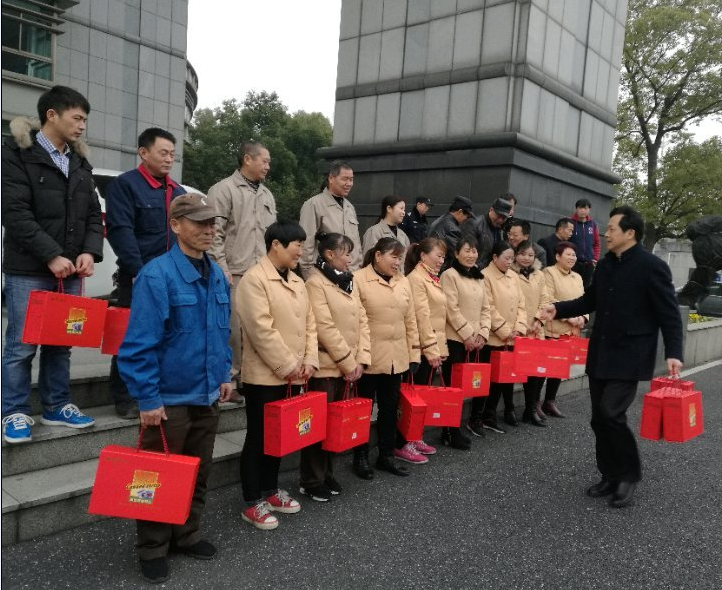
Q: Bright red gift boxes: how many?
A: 14